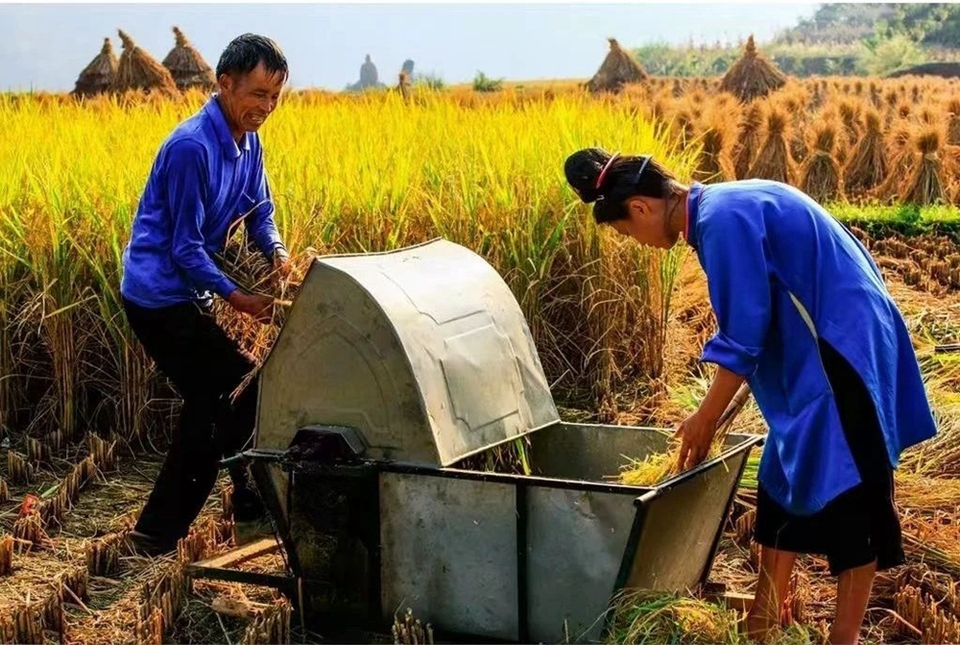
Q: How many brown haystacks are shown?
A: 5